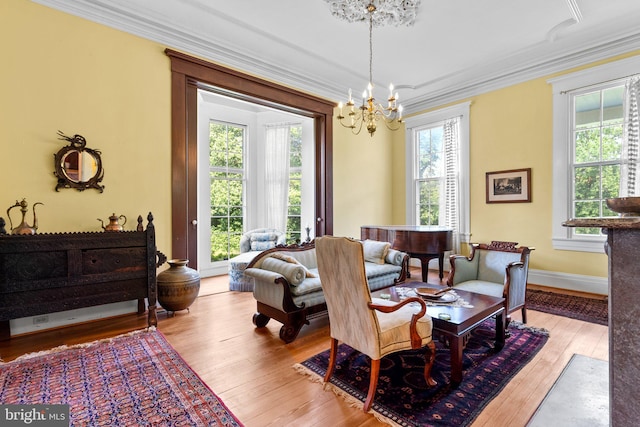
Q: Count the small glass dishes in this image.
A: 2